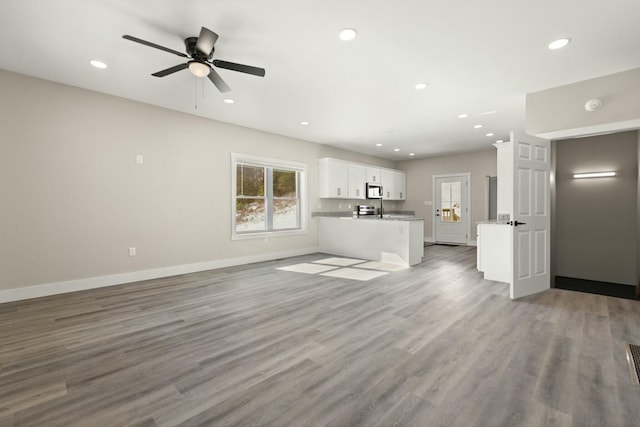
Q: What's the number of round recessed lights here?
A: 13